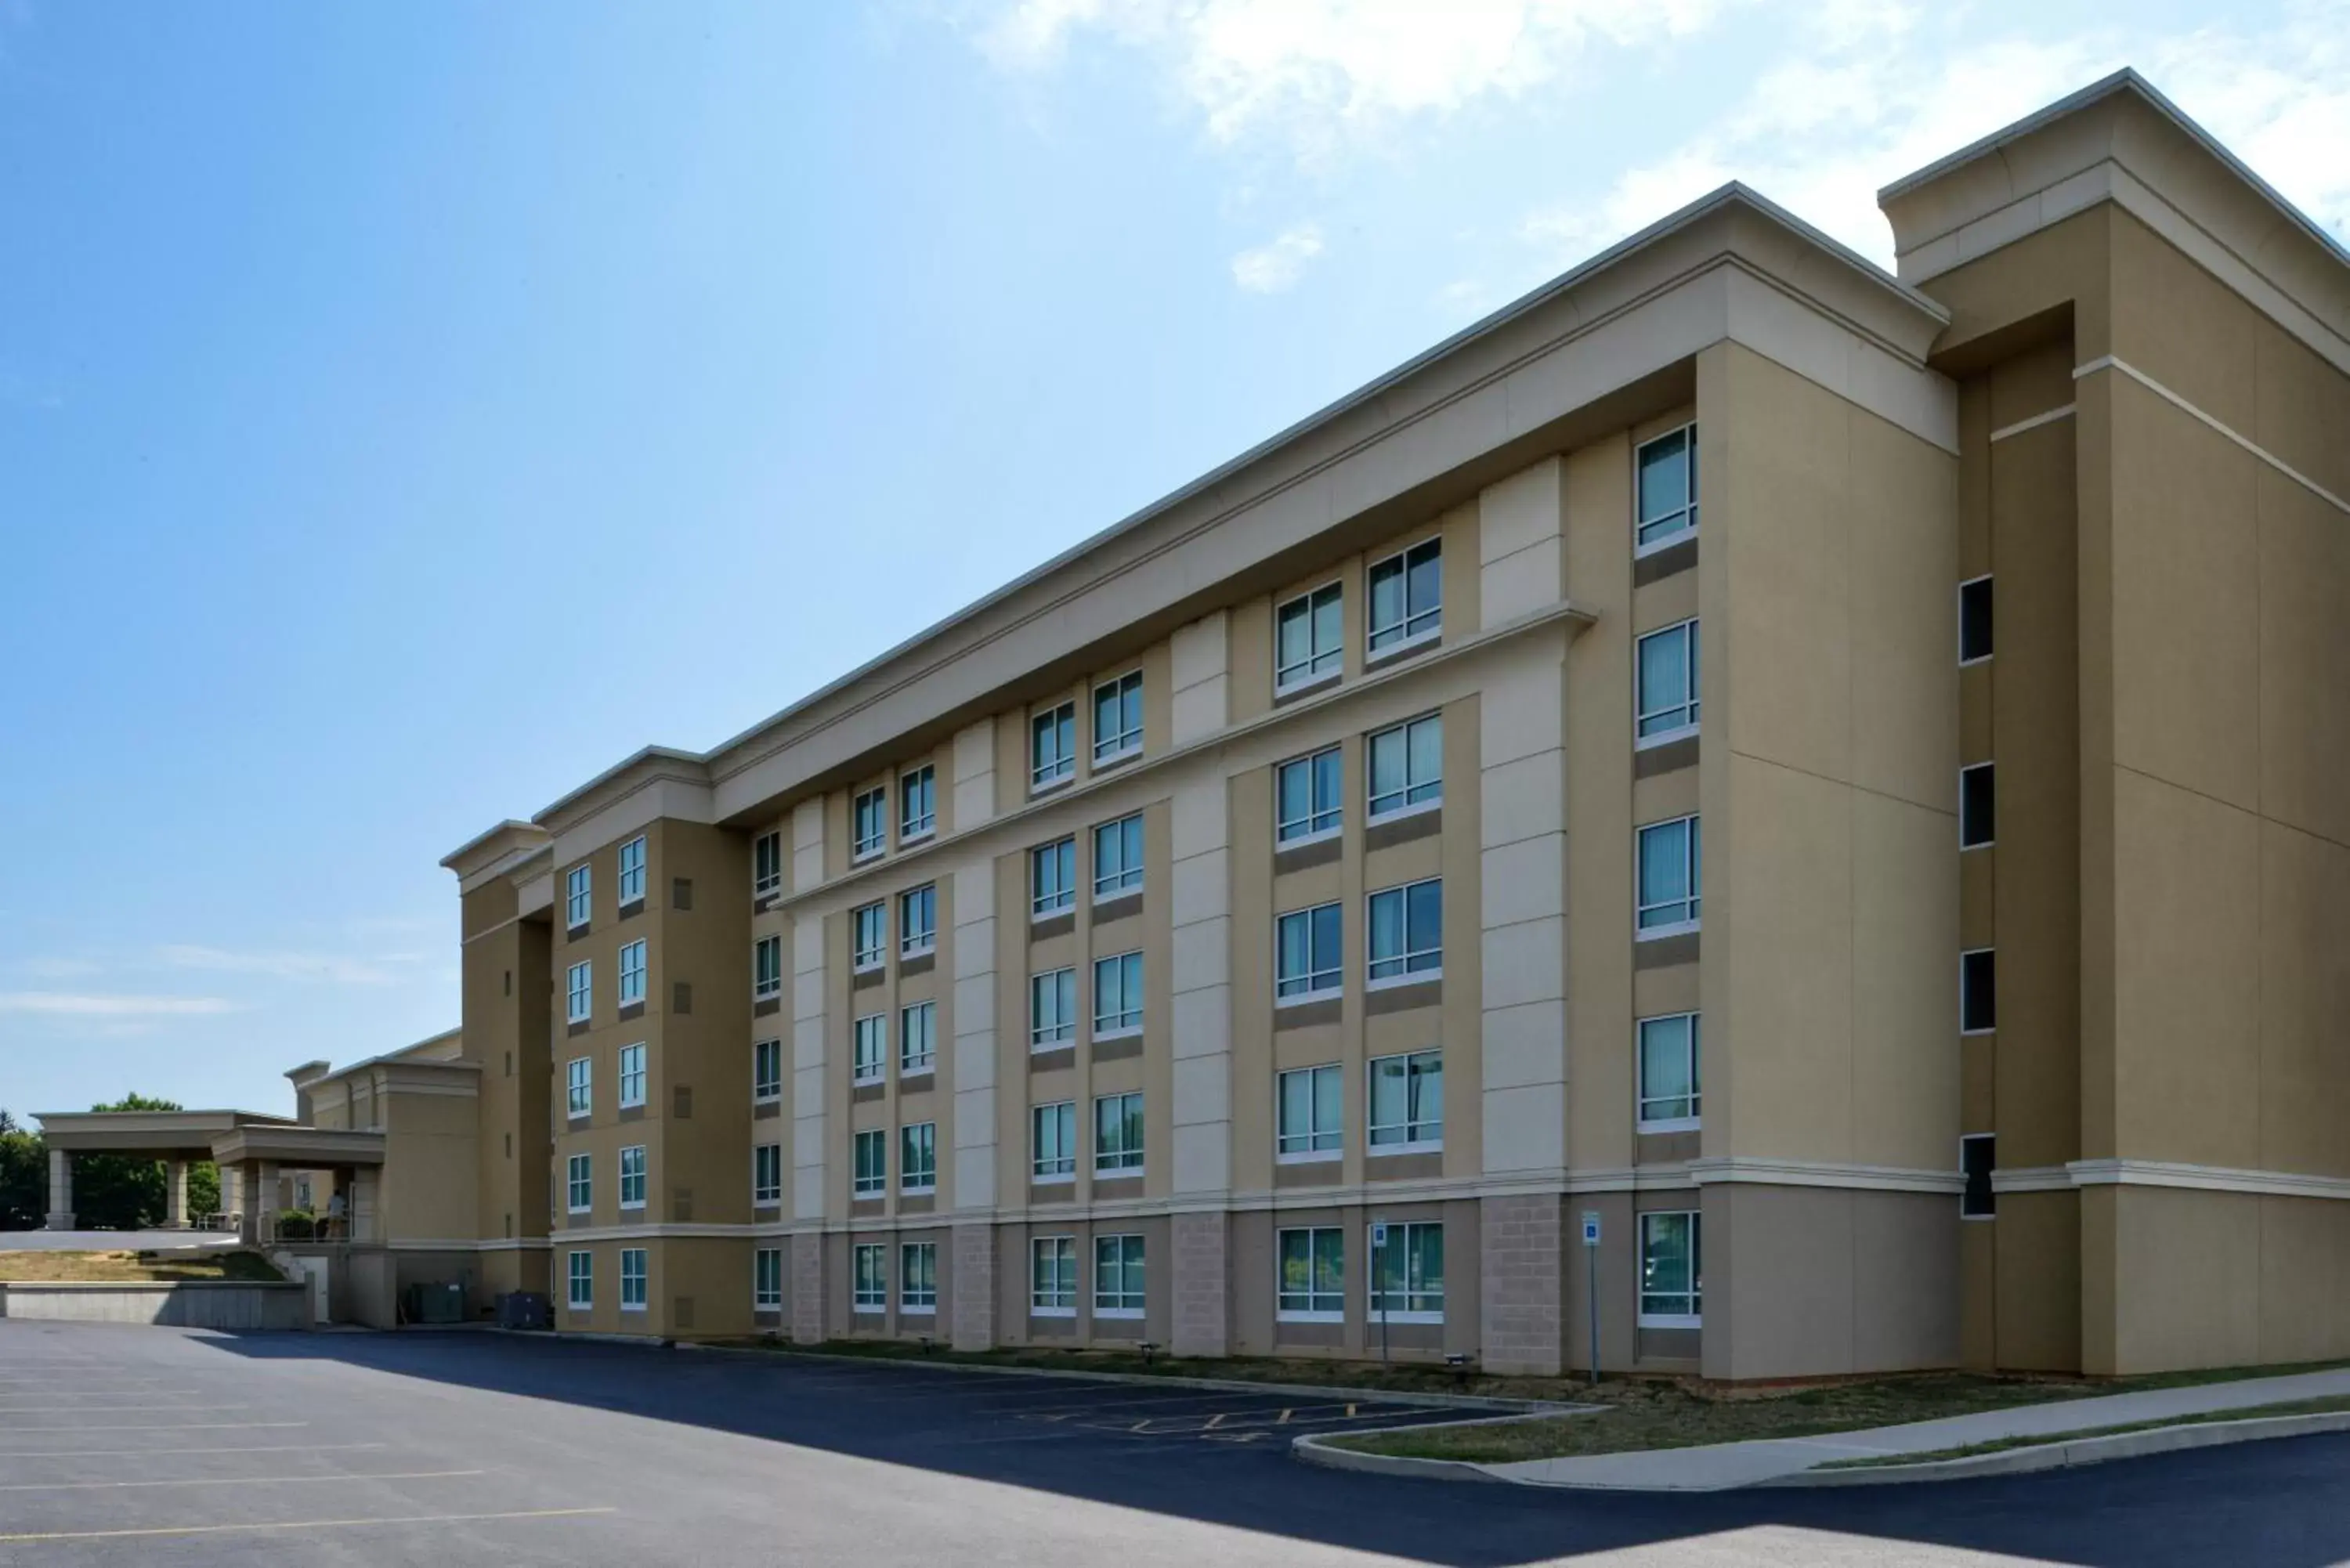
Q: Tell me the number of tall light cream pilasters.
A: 4